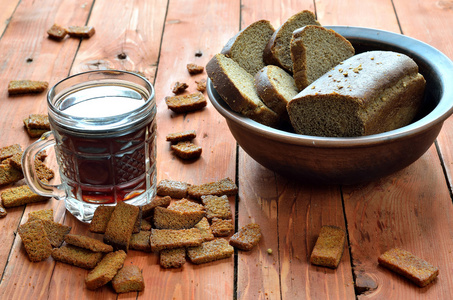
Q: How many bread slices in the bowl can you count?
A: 5